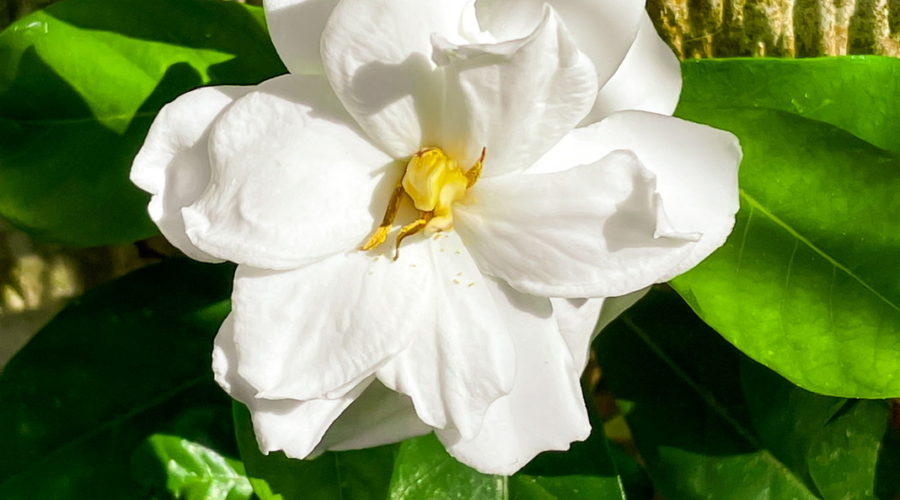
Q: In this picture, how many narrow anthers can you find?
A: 3